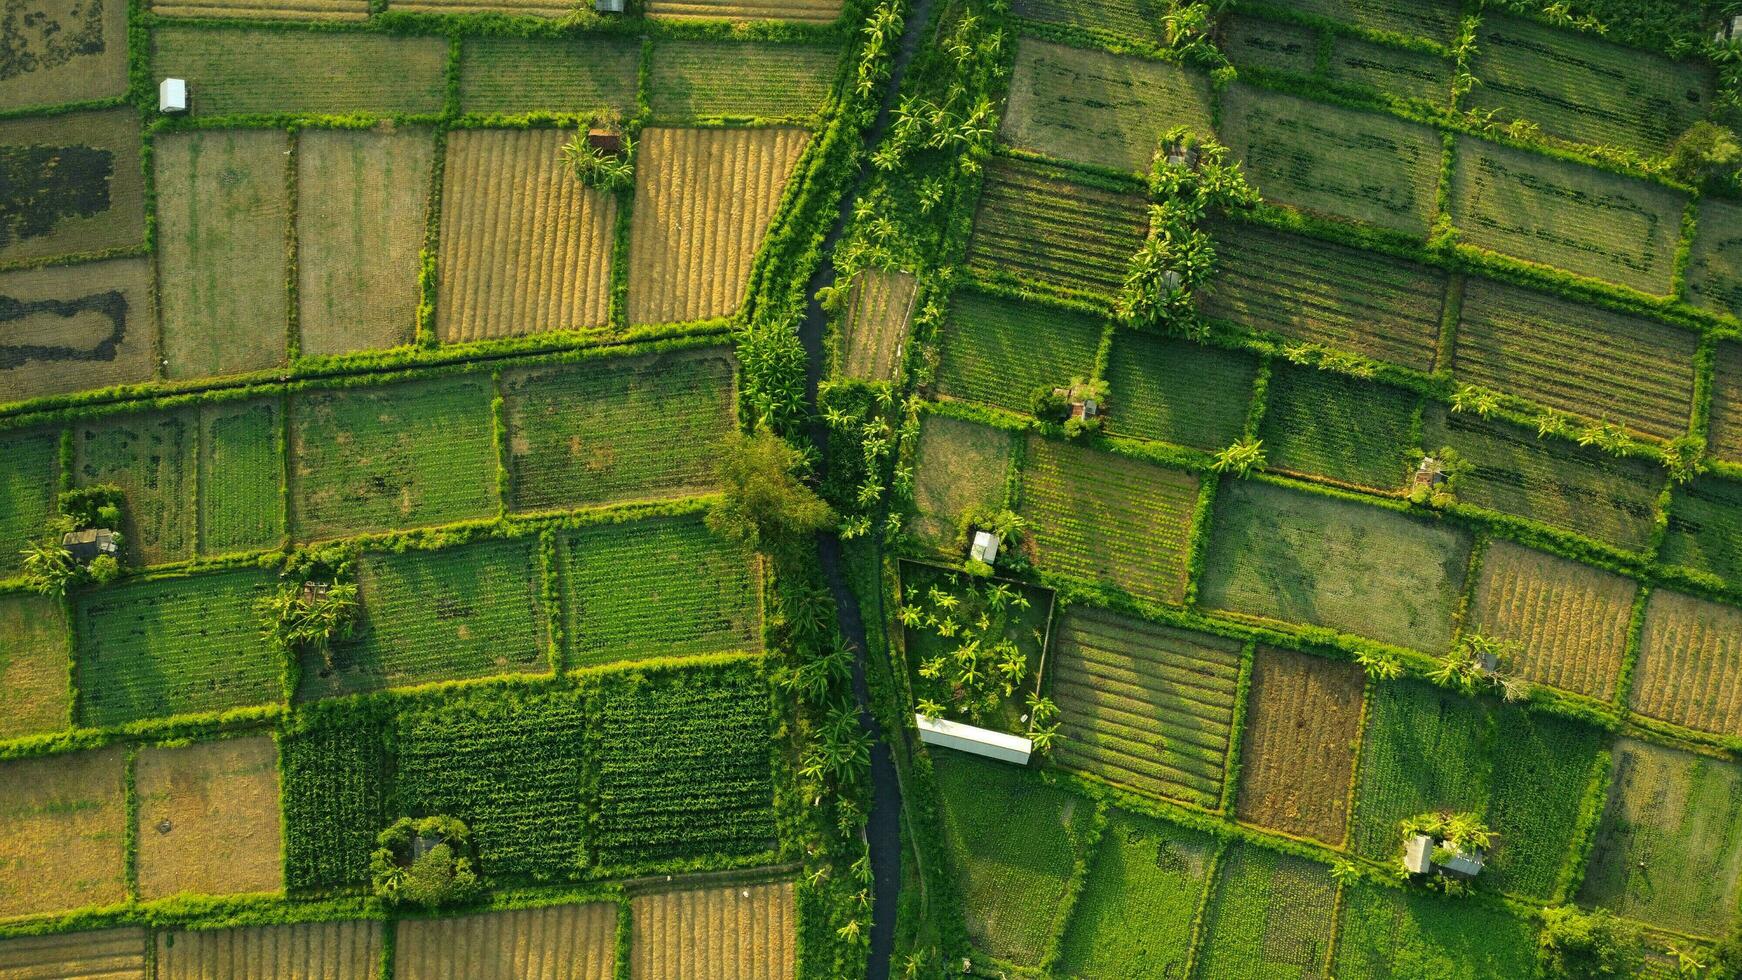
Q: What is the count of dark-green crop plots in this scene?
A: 3